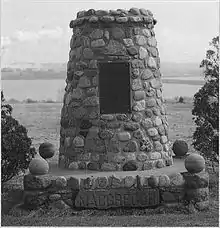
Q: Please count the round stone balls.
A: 4